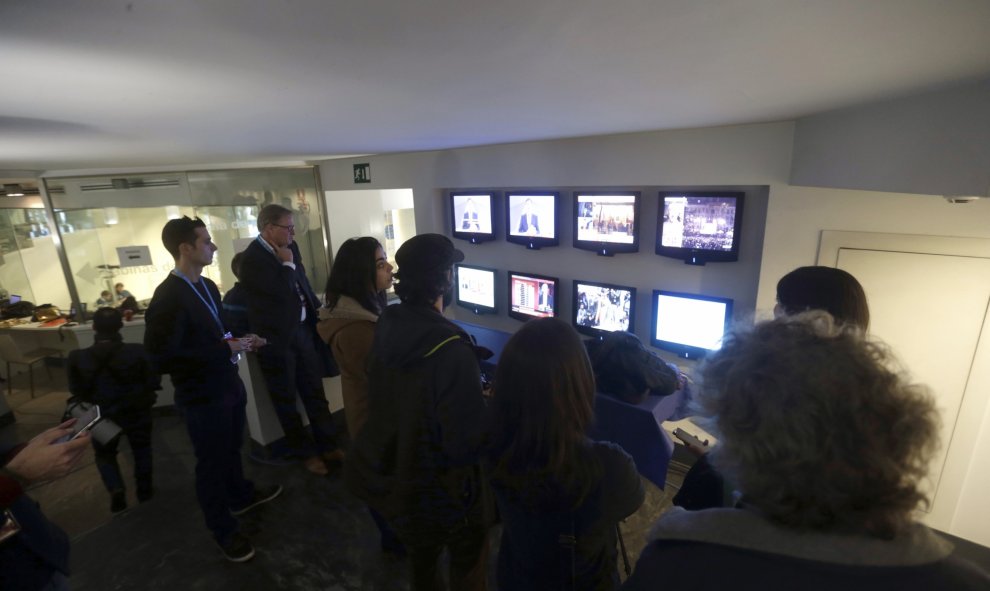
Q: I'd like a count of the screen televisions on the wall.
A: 8